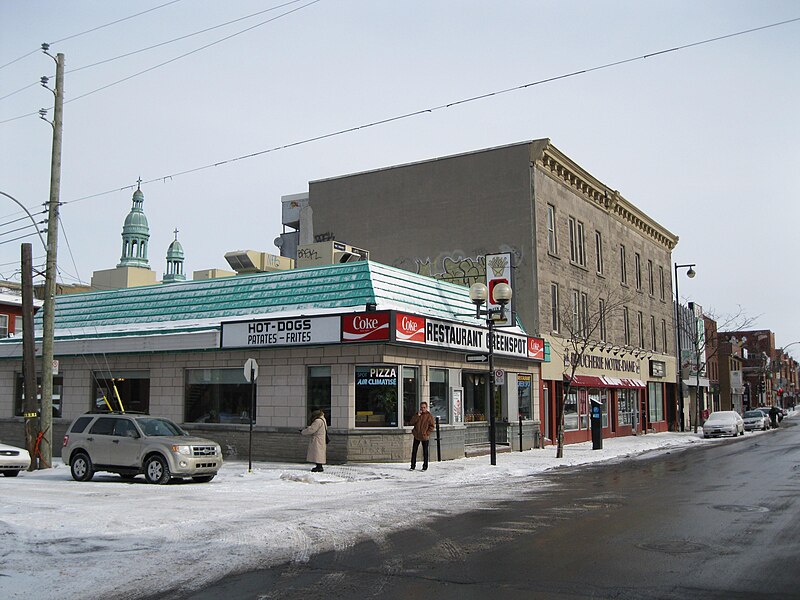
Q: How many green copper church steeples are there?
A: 2